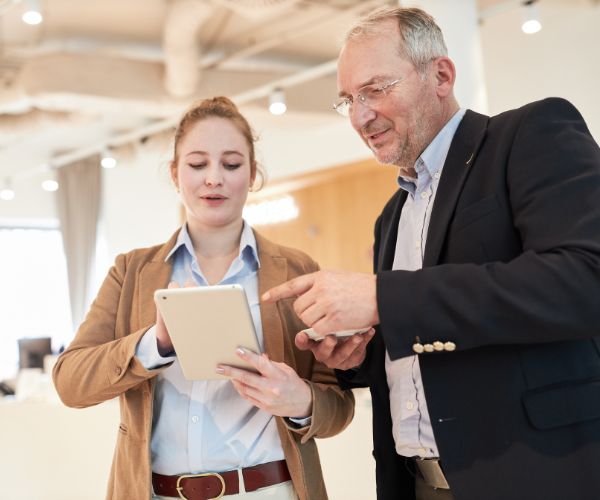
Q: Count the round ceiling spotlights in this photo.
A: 6